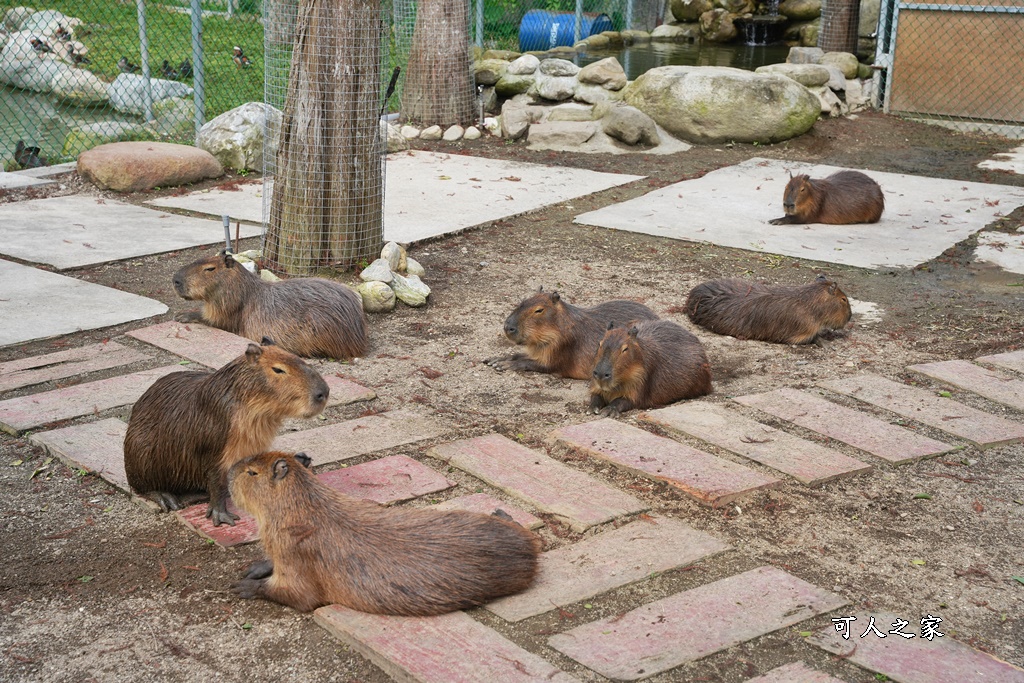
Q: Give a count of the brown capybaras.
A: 7